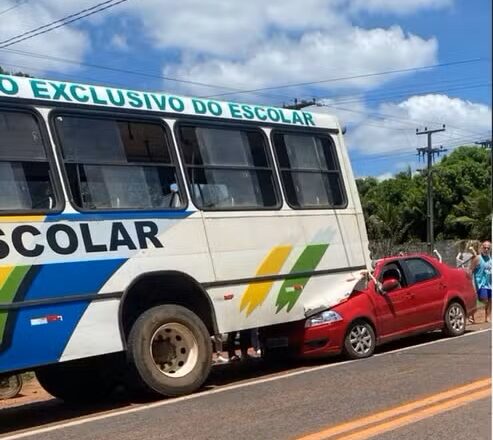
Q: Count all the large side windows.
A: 4